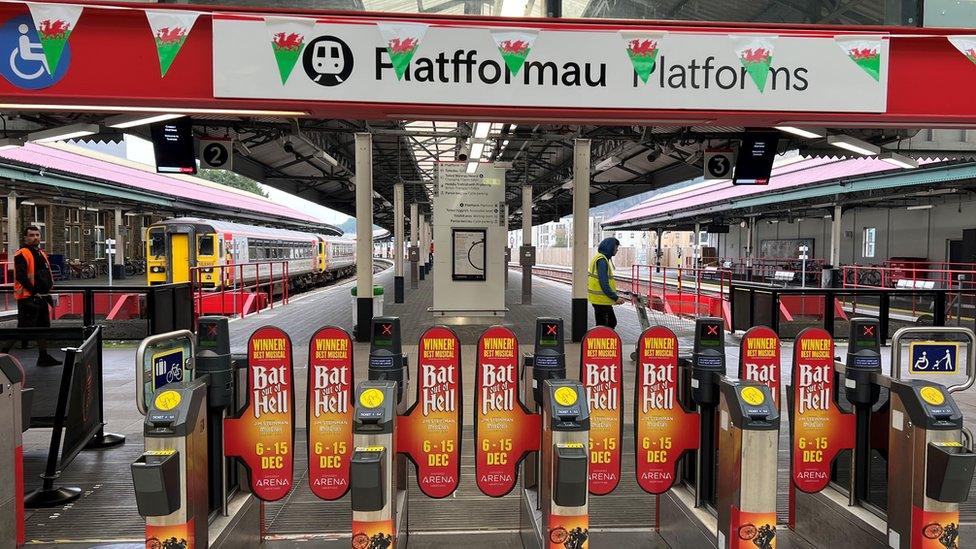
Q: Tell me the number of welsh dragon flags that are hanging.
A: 9